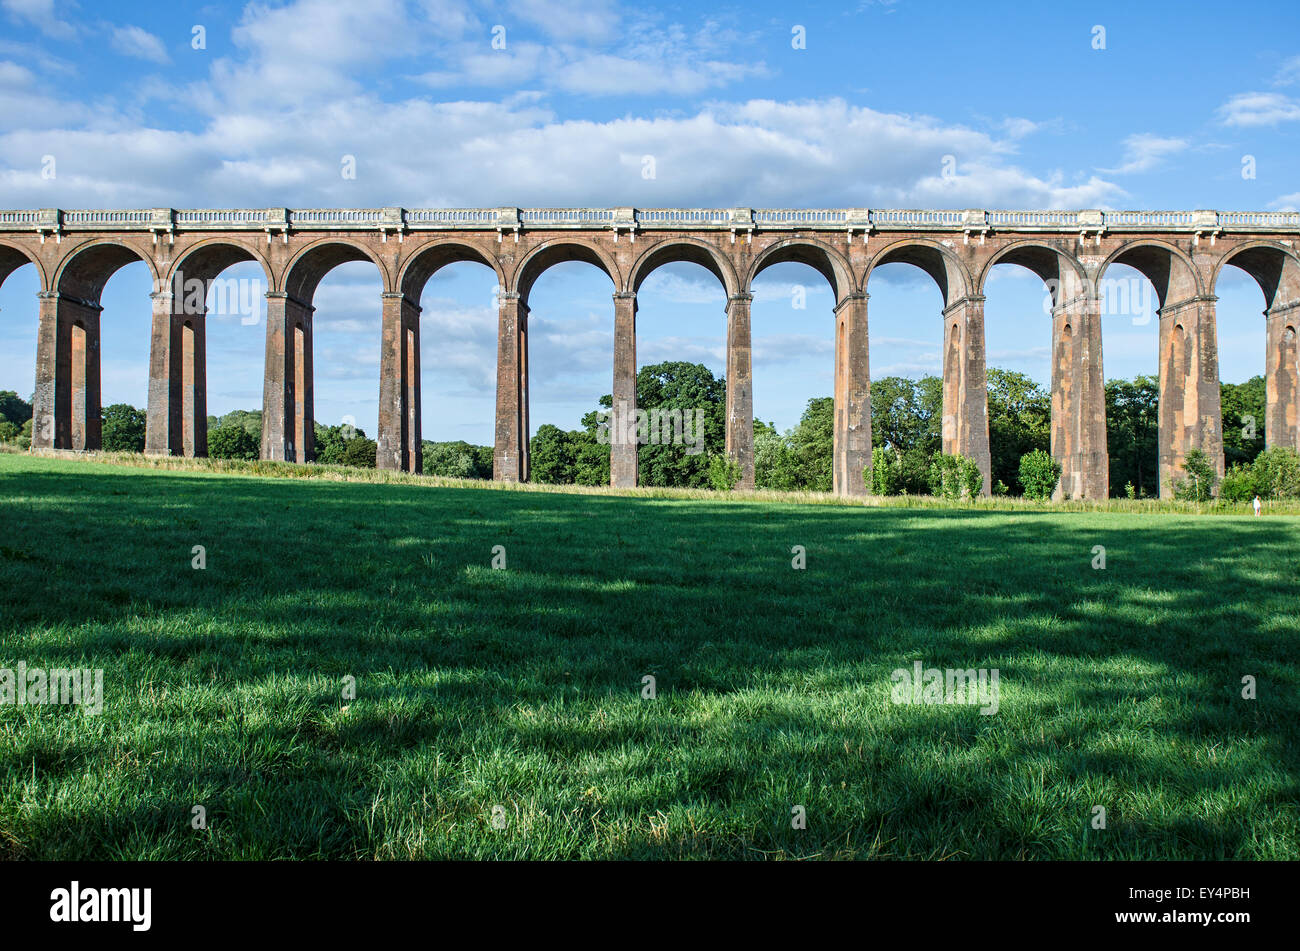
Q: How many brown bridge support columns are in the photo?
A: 12